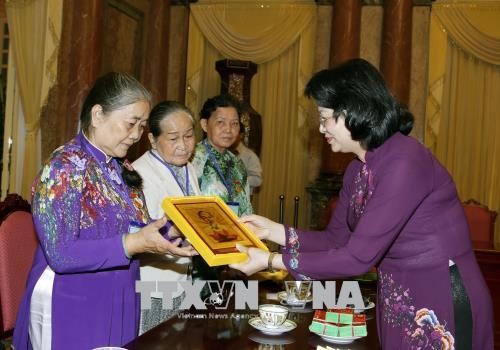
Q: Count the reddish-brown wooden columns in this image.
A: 4